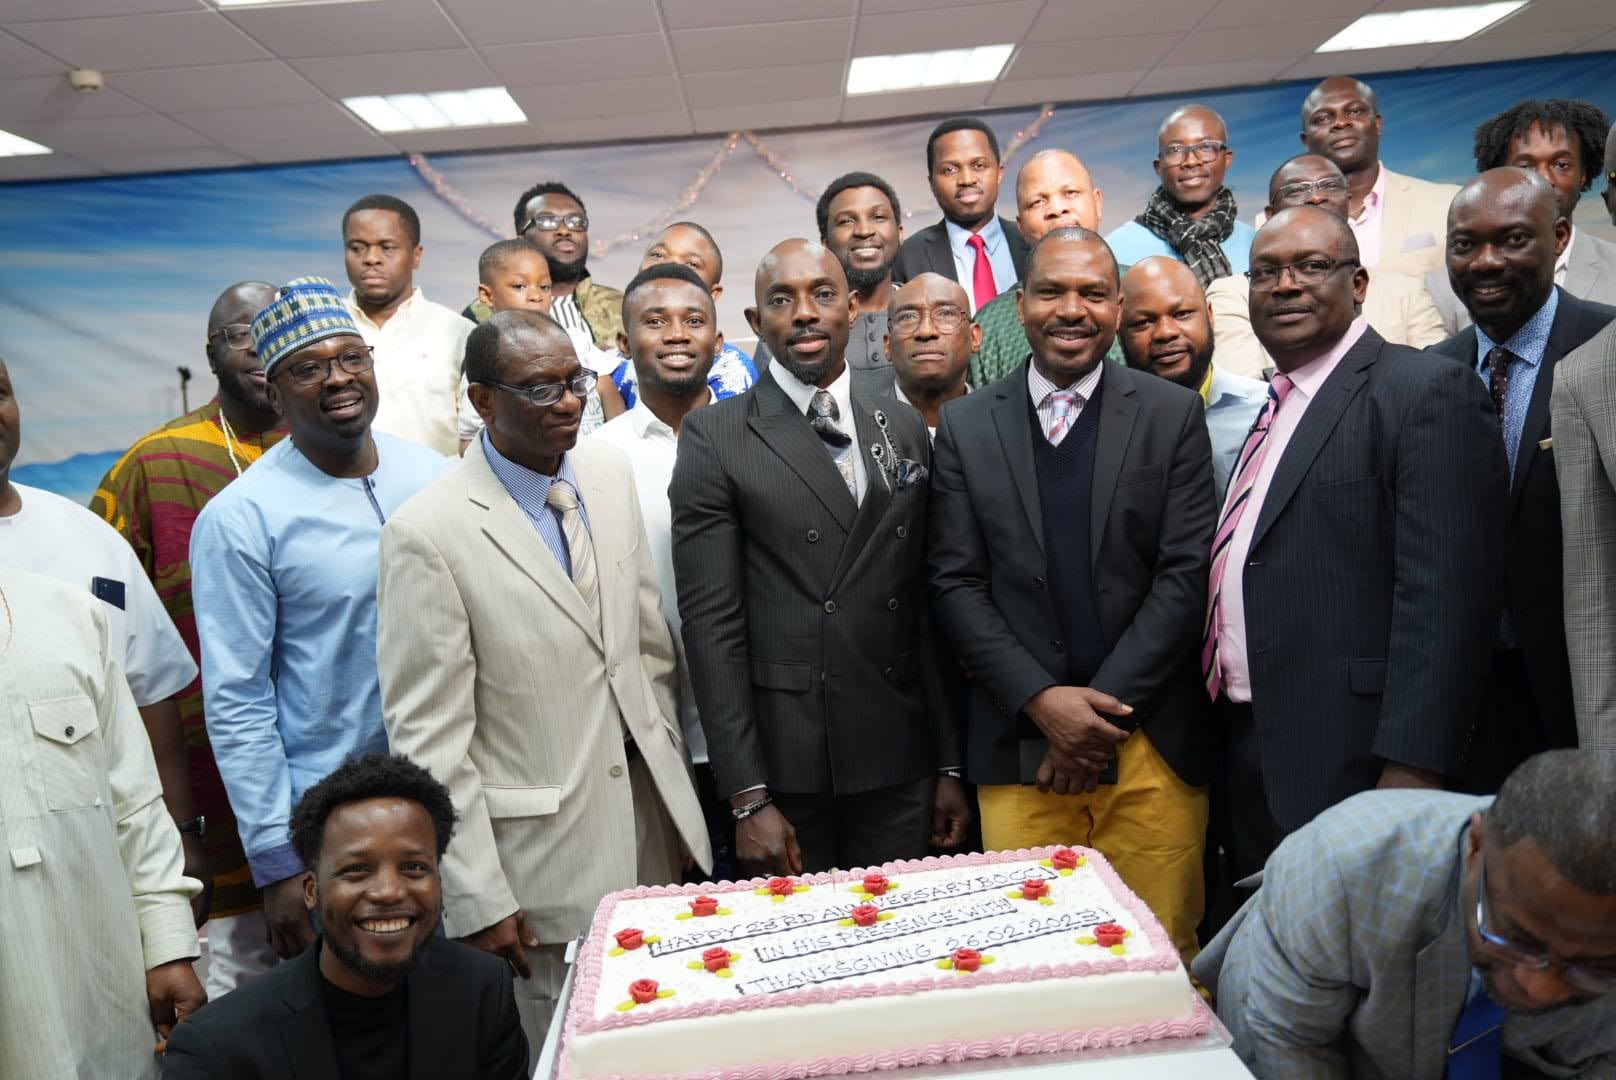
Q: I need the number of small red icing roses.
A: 11